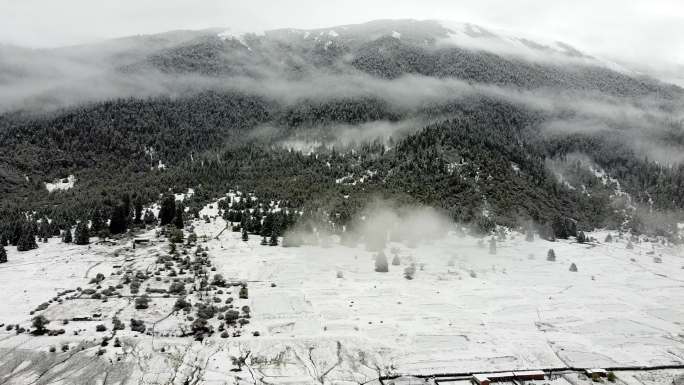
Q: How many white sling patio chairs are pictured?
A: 0